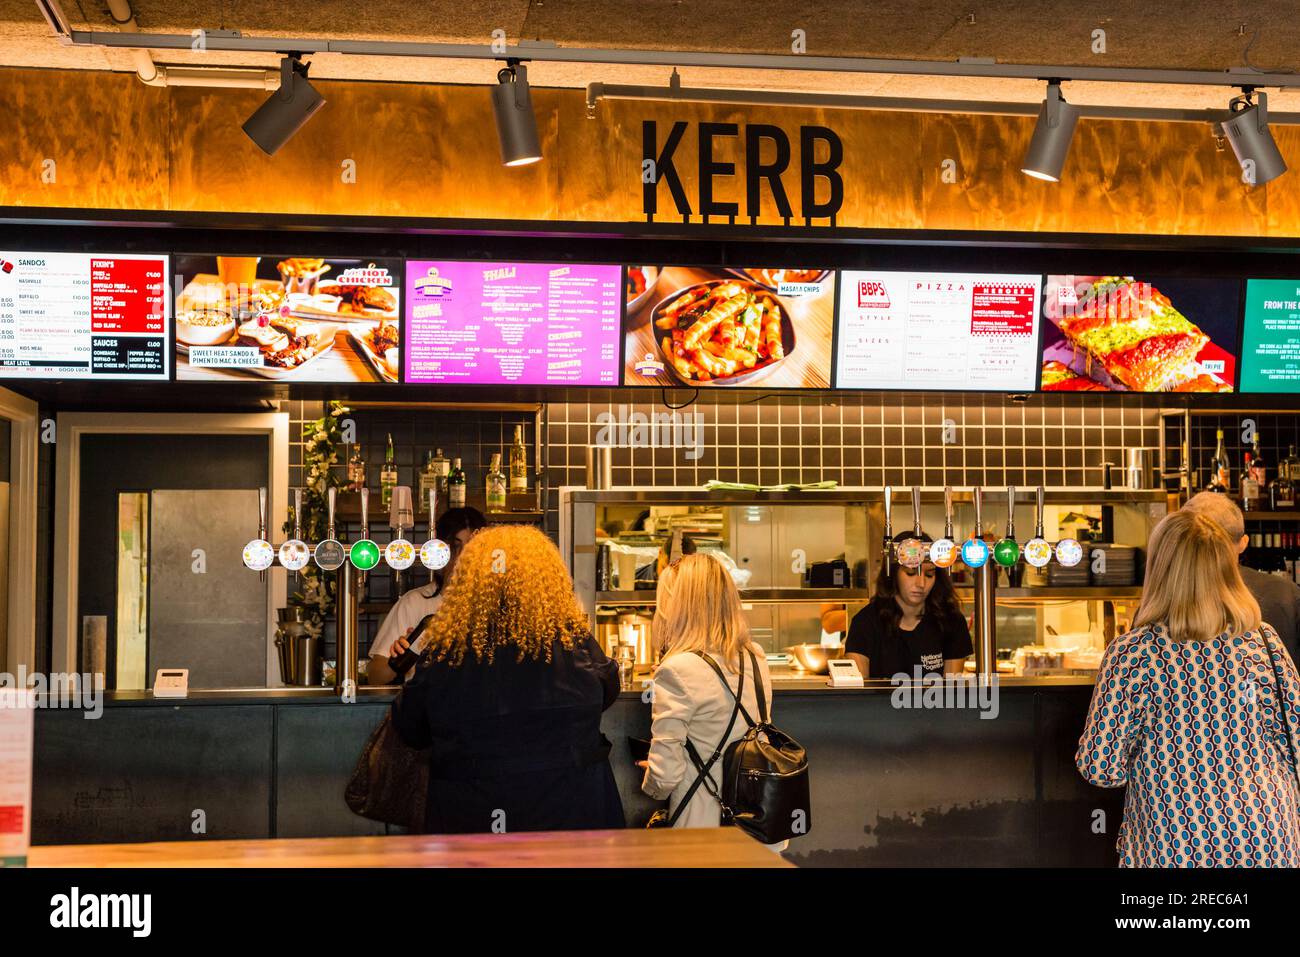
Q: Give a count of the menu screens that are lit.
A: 7